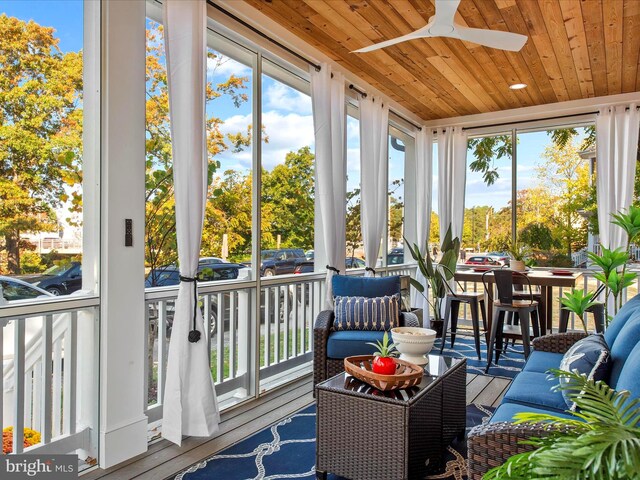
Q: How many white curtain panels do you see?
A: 6